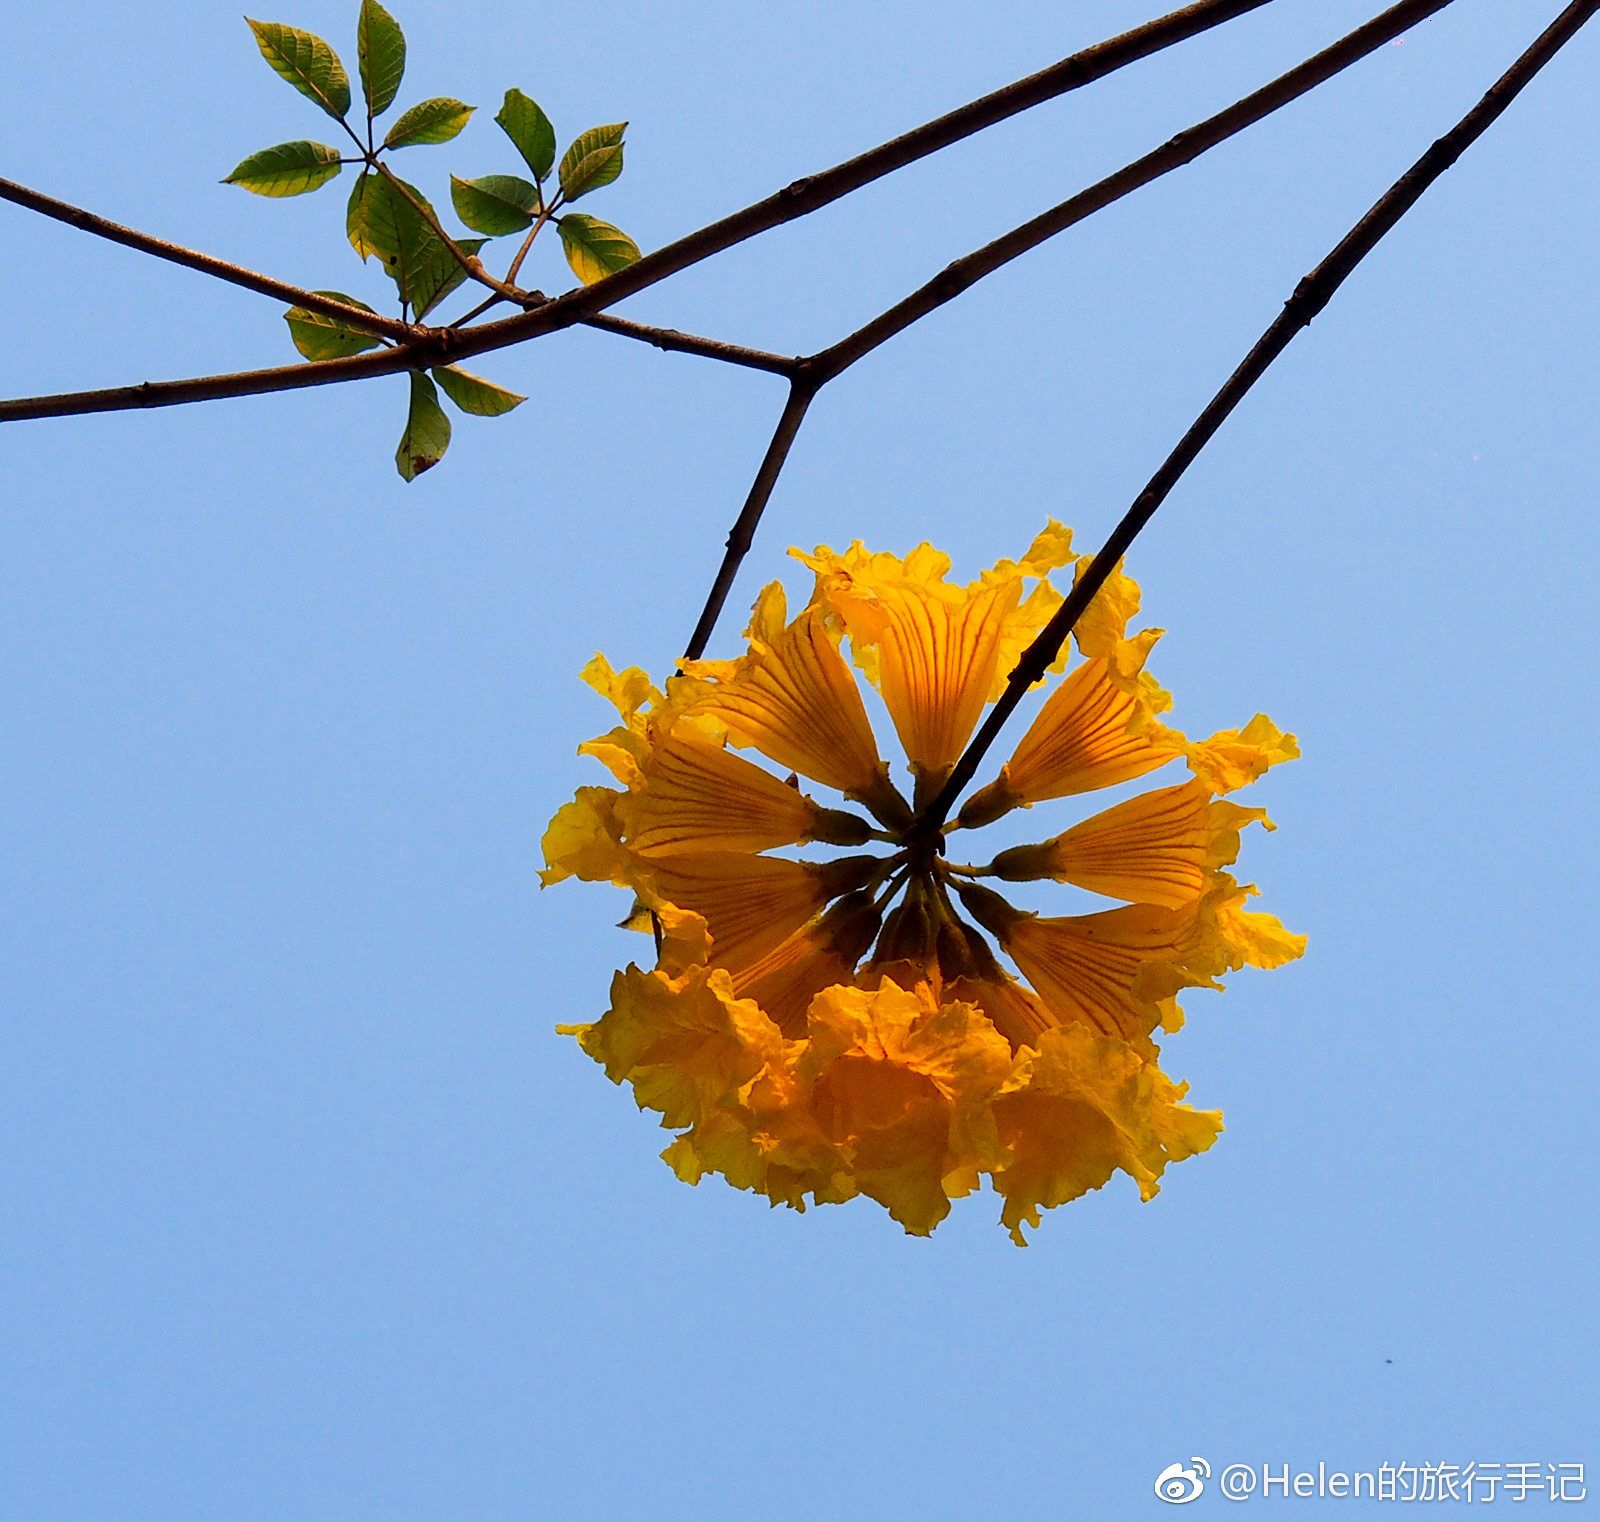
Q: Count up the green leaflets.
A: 15